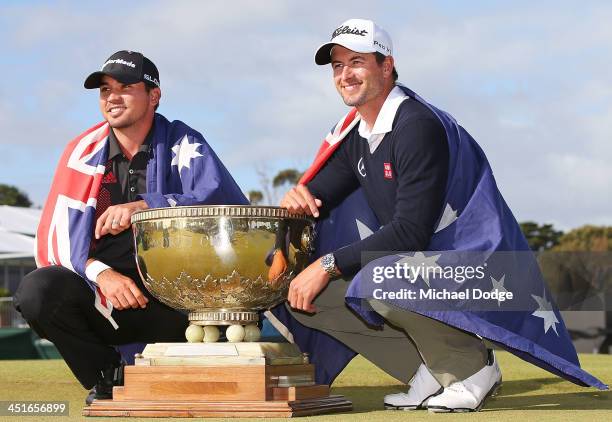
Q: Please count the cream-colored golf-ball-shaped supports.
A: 4